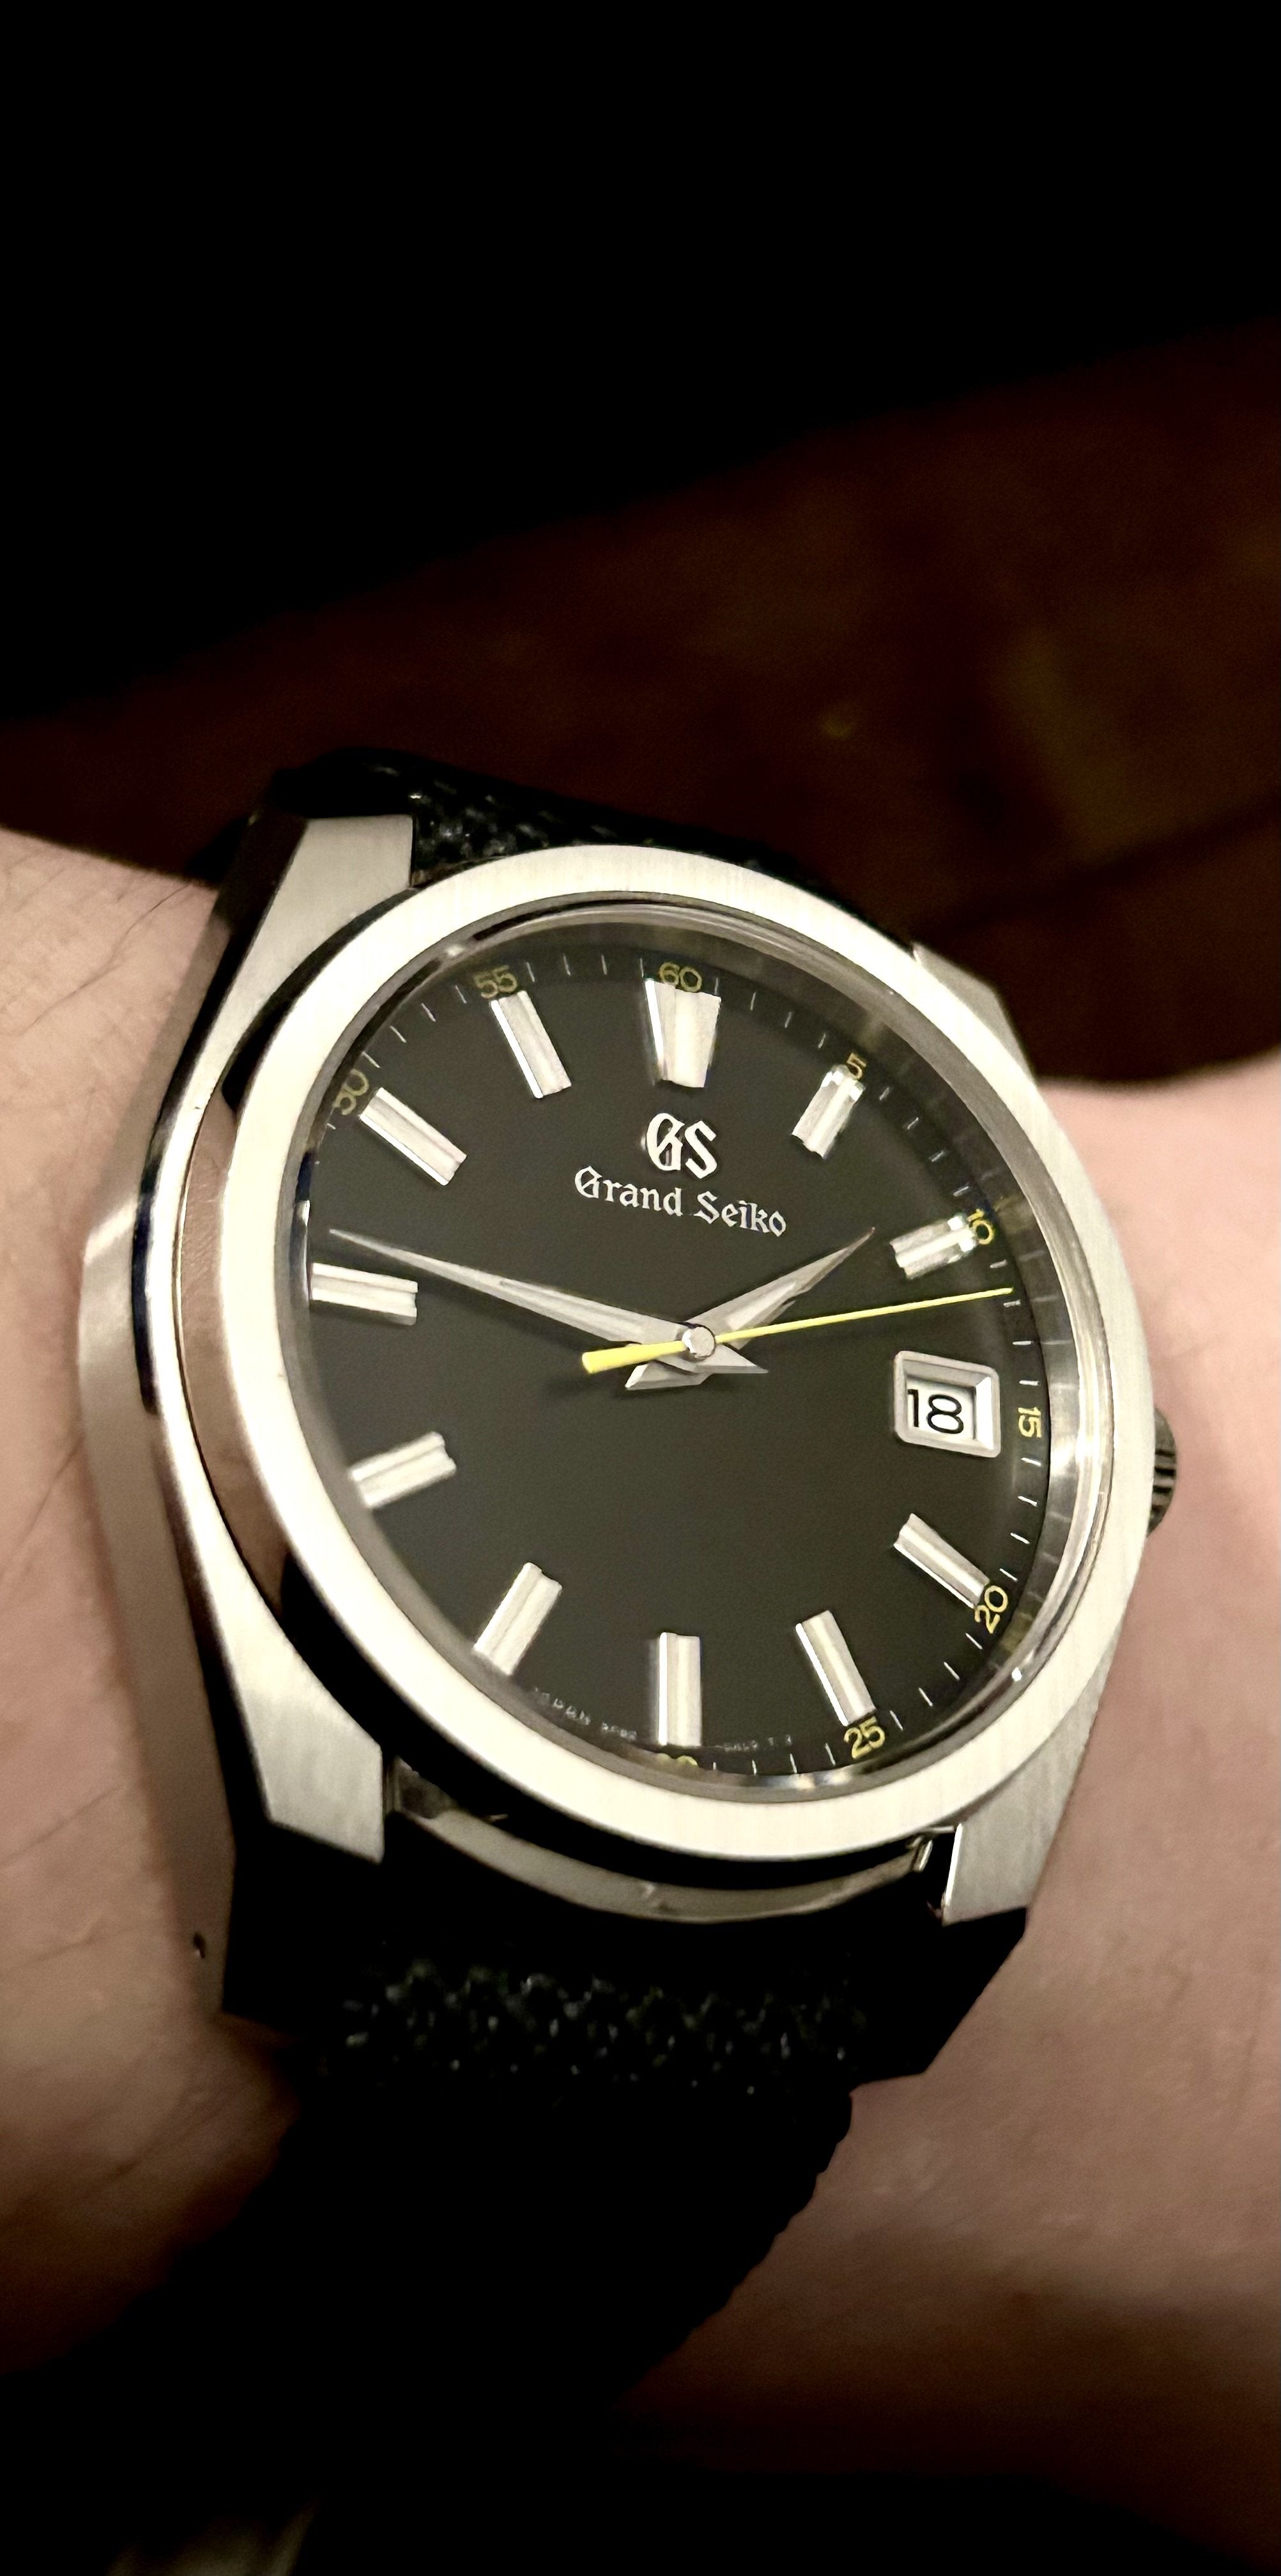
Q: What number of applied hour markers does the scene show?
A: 11